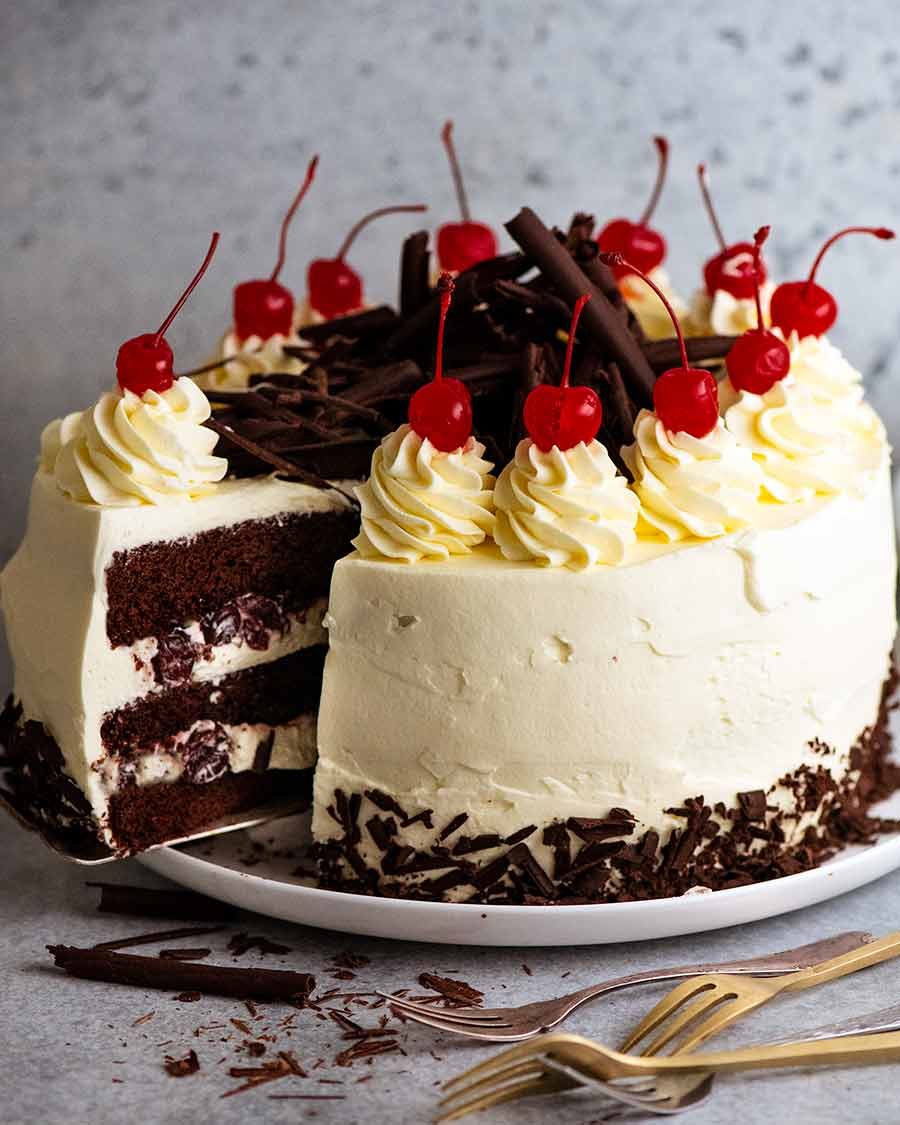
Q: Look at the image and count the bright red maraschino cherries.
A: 11